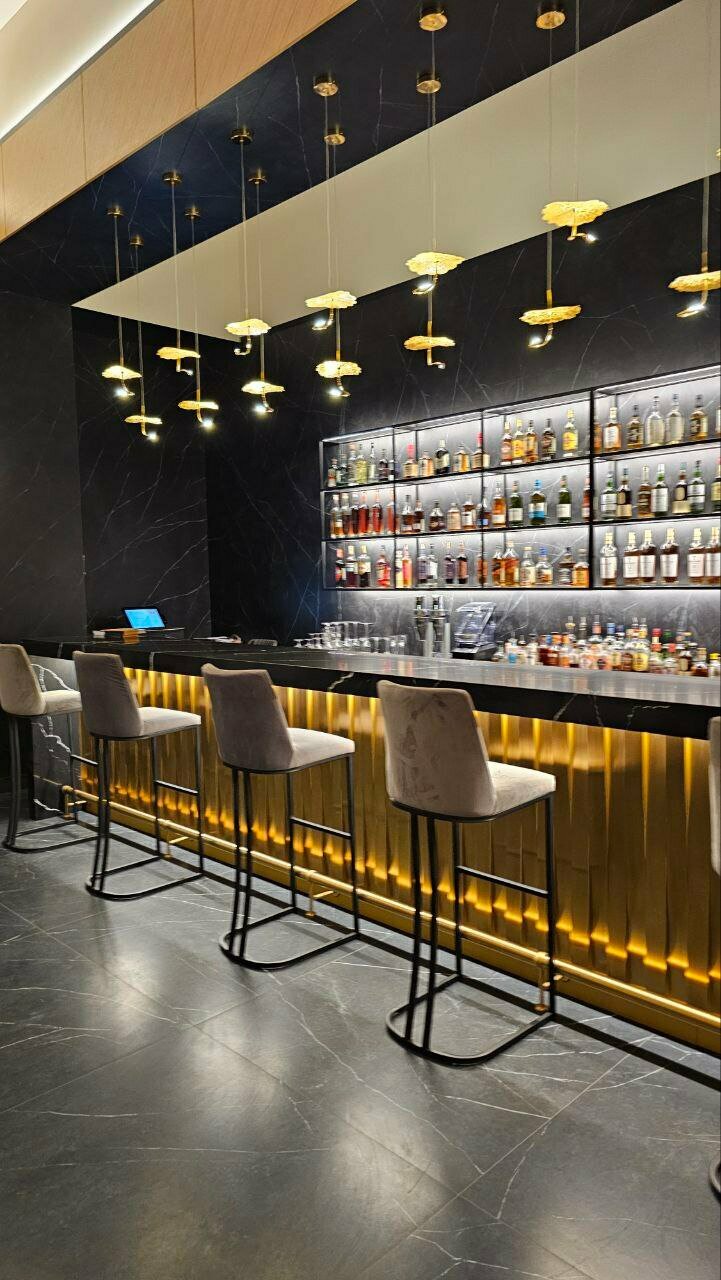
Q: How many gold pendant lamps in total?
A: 13